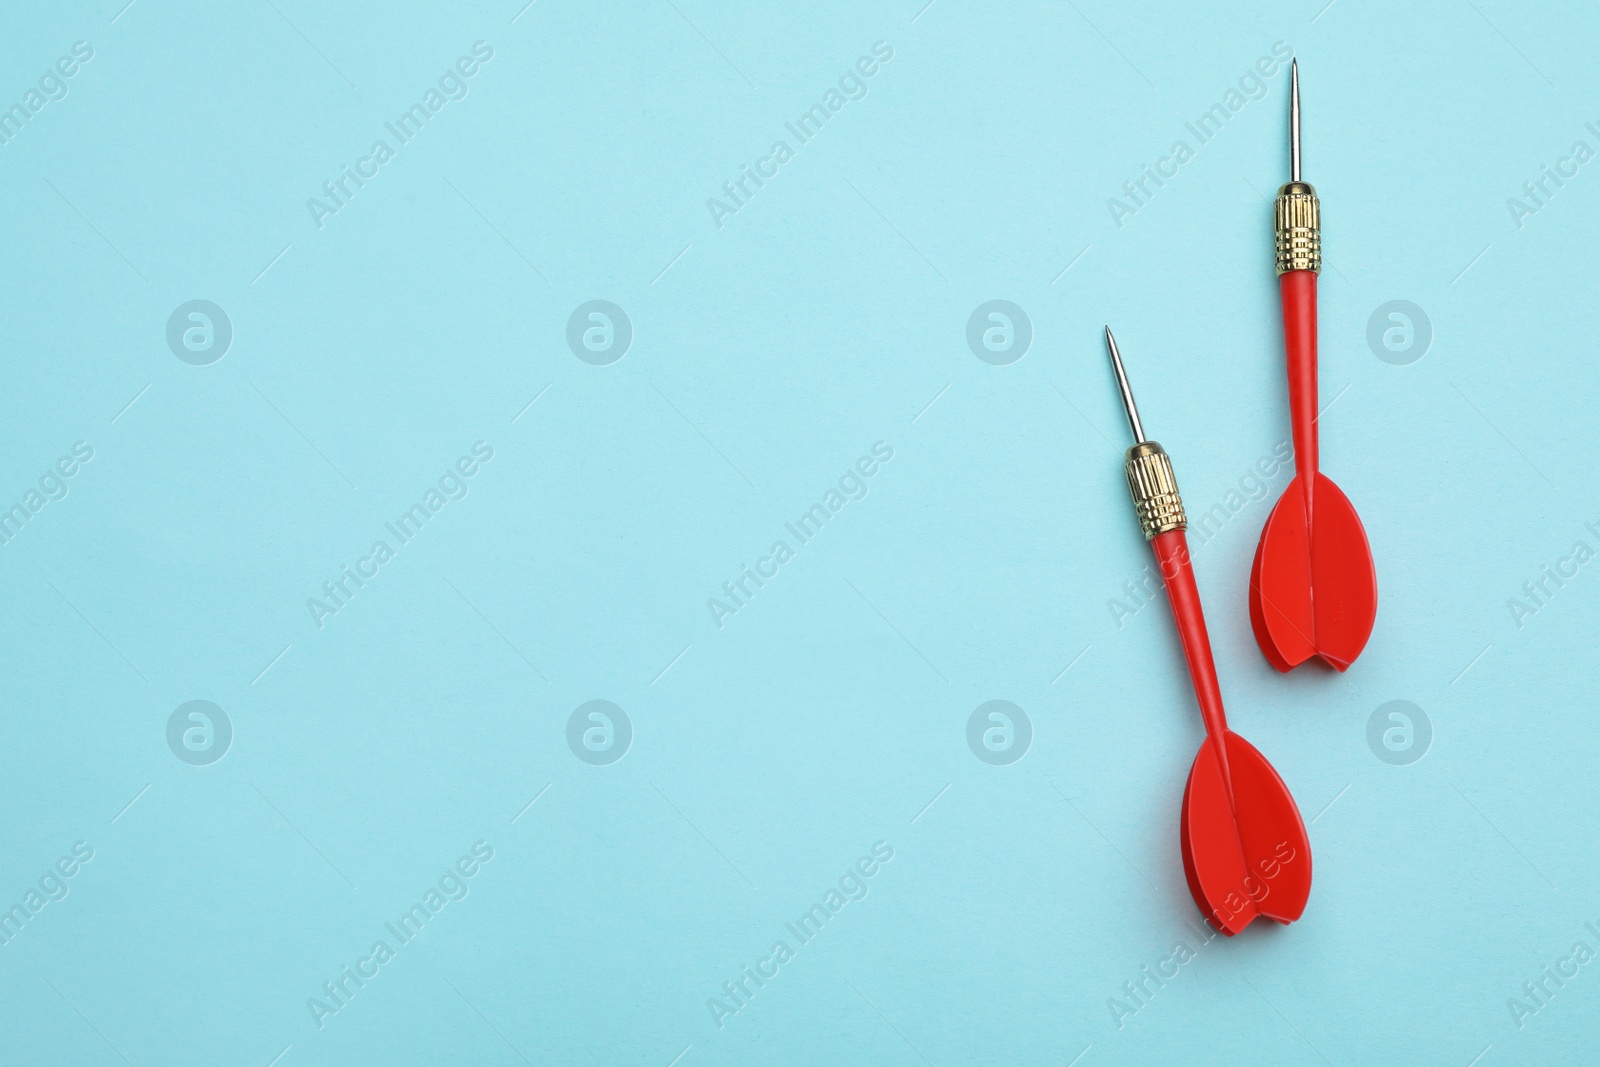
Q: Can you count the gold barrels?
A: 2